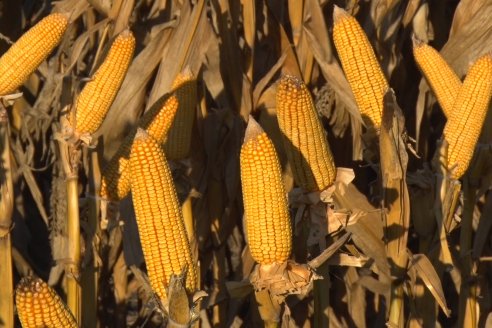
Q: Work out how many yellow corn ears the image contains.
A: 11